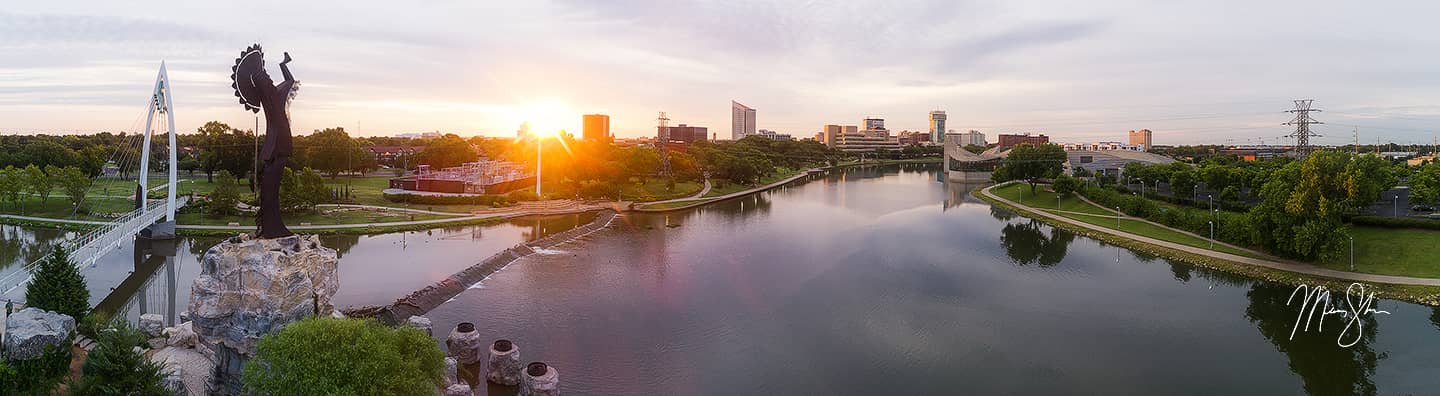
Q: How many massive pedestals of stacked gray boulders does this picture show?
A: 1